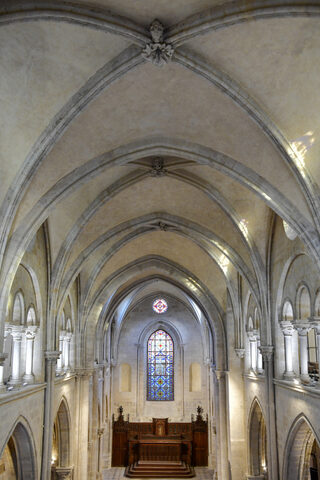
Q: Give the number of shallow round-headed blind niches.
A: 2